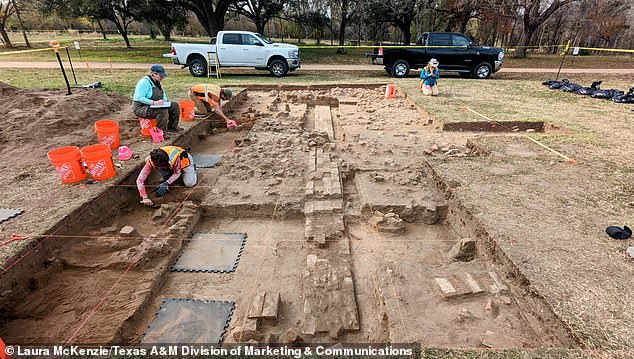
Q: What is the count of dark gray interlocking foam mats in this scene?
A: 4